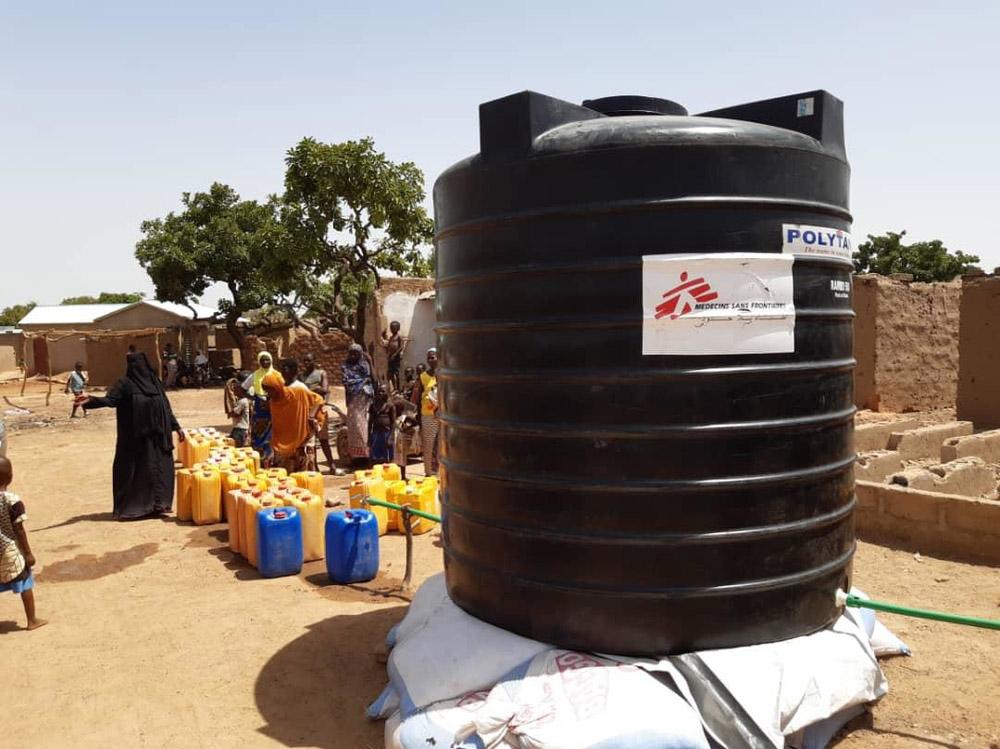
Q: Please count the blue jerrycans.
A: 2